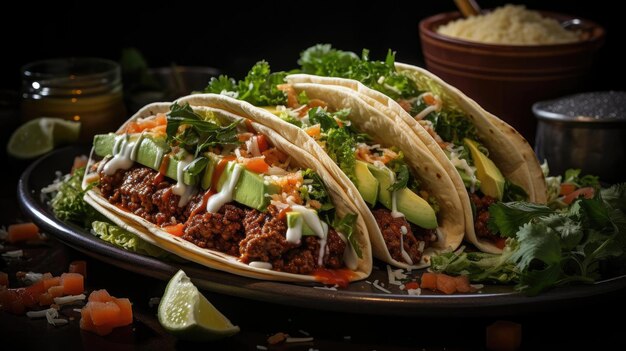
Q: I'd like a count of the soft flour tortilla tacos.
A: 3